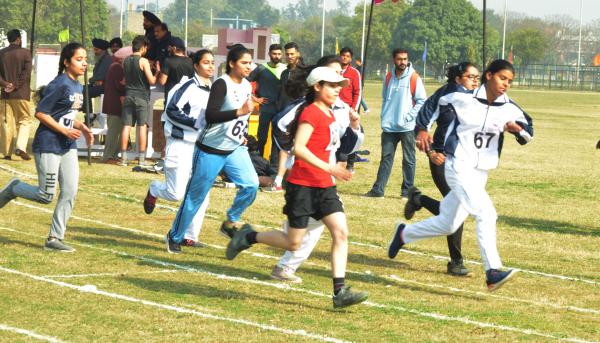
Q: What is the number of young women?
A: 7